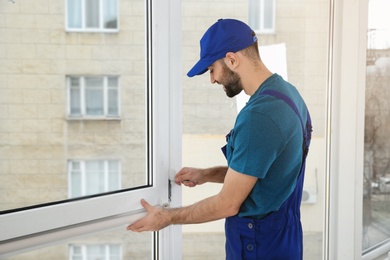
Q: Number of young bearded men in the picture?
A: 1